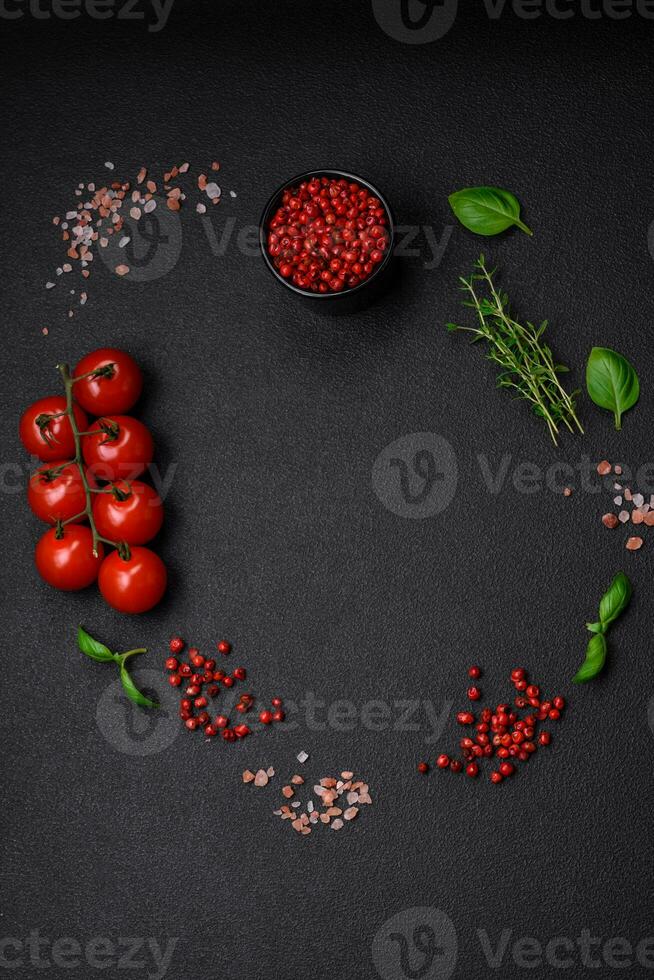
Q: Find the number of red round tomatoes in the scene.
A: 7